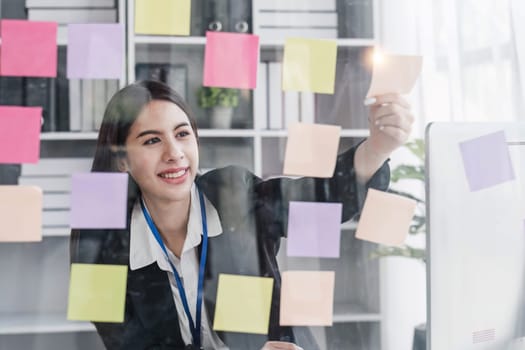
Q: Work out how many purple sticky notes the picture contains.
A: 4